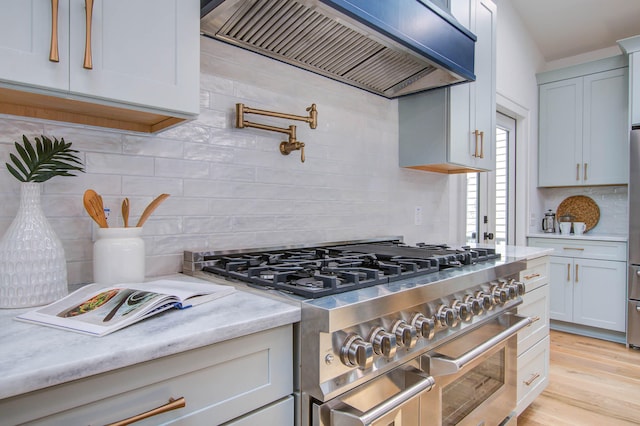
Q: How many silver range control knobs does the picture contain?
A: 11